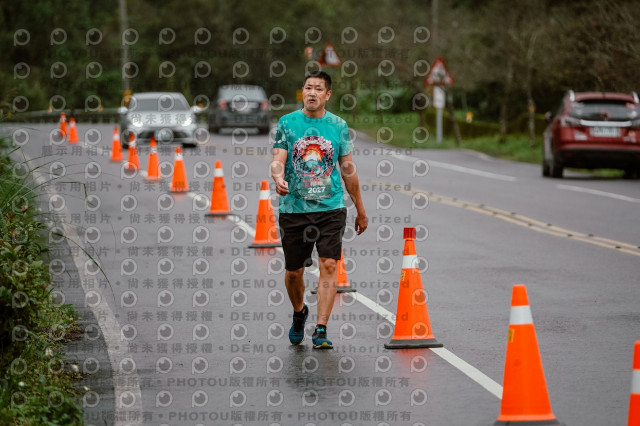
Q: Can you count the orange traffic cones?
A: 12